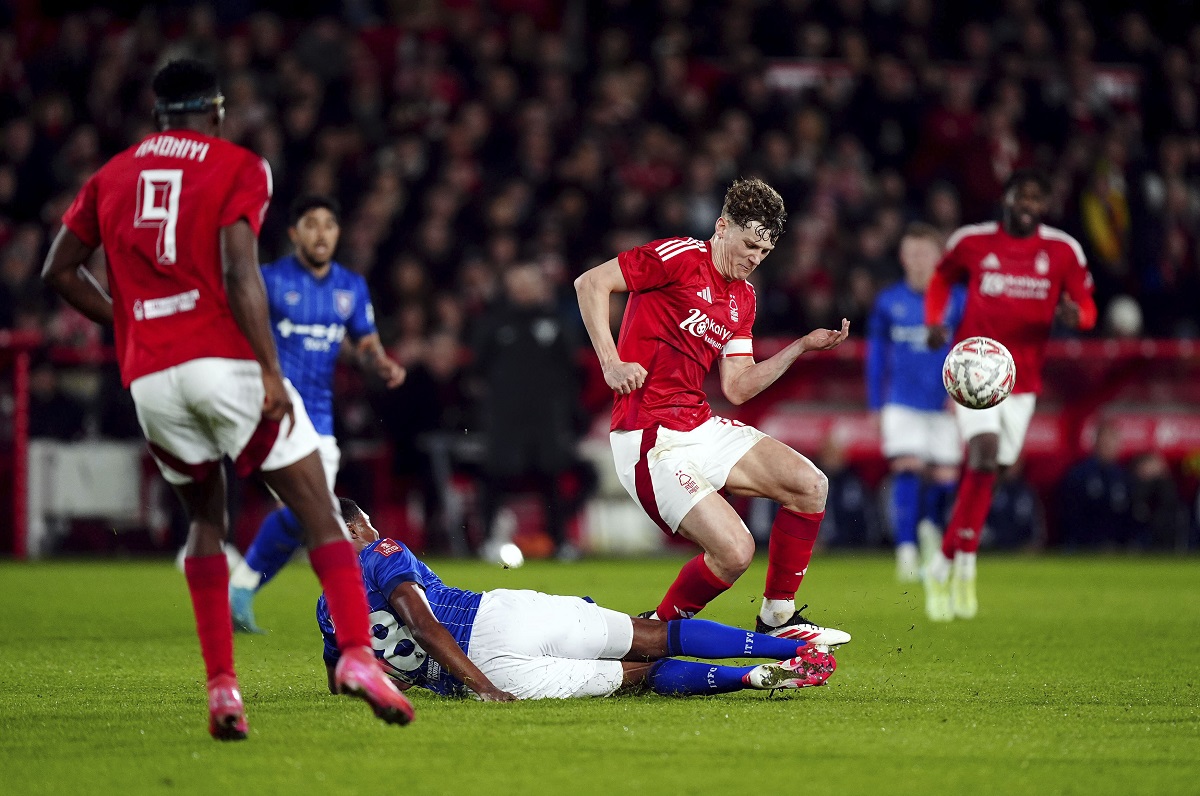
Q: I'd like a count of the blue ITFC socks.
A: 2